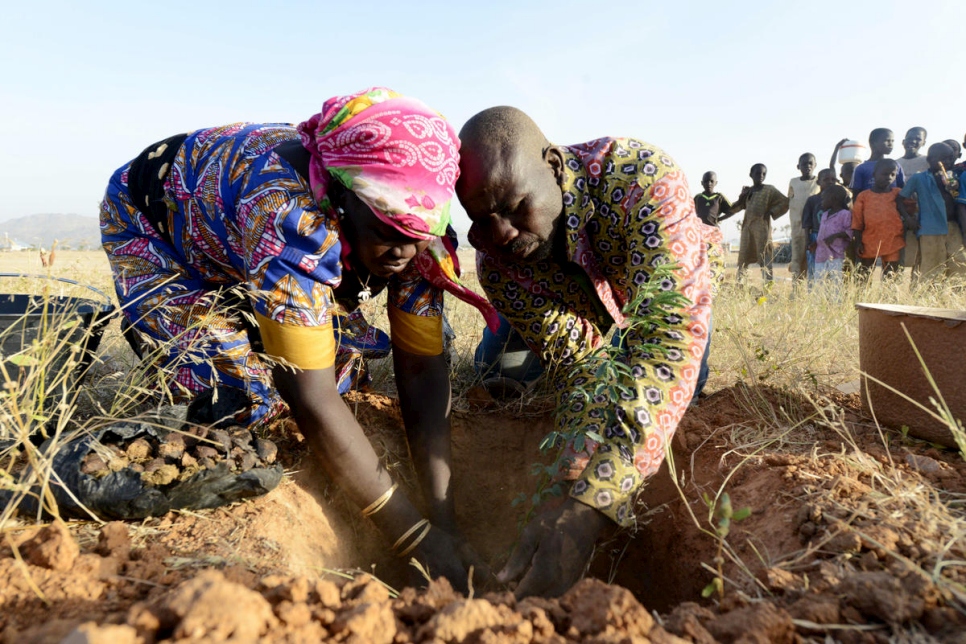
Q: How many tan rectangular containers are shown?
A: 1